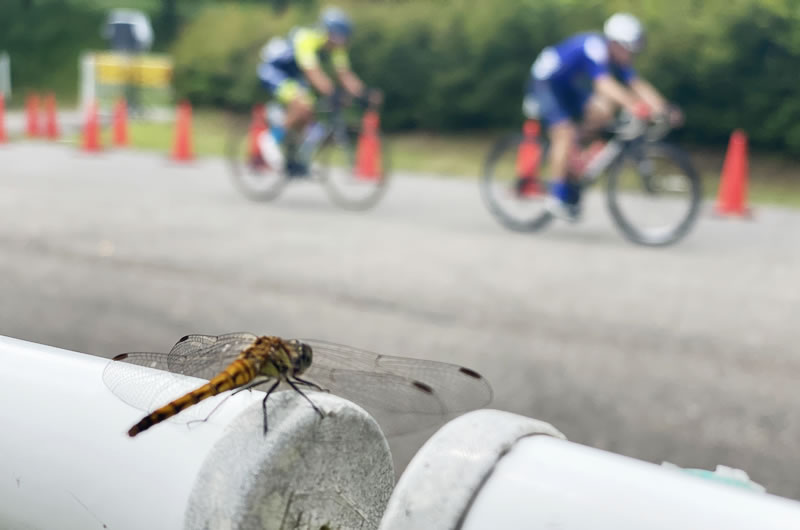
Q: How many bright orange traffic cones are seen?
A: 10